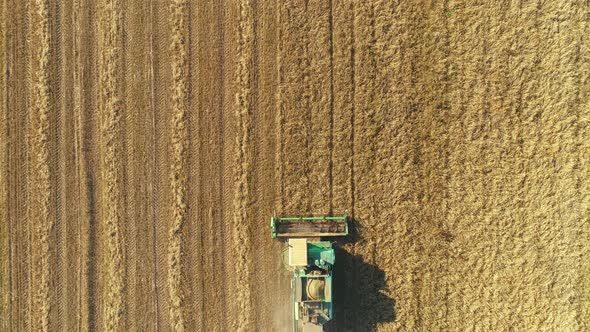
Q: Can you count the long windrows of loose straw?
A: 4